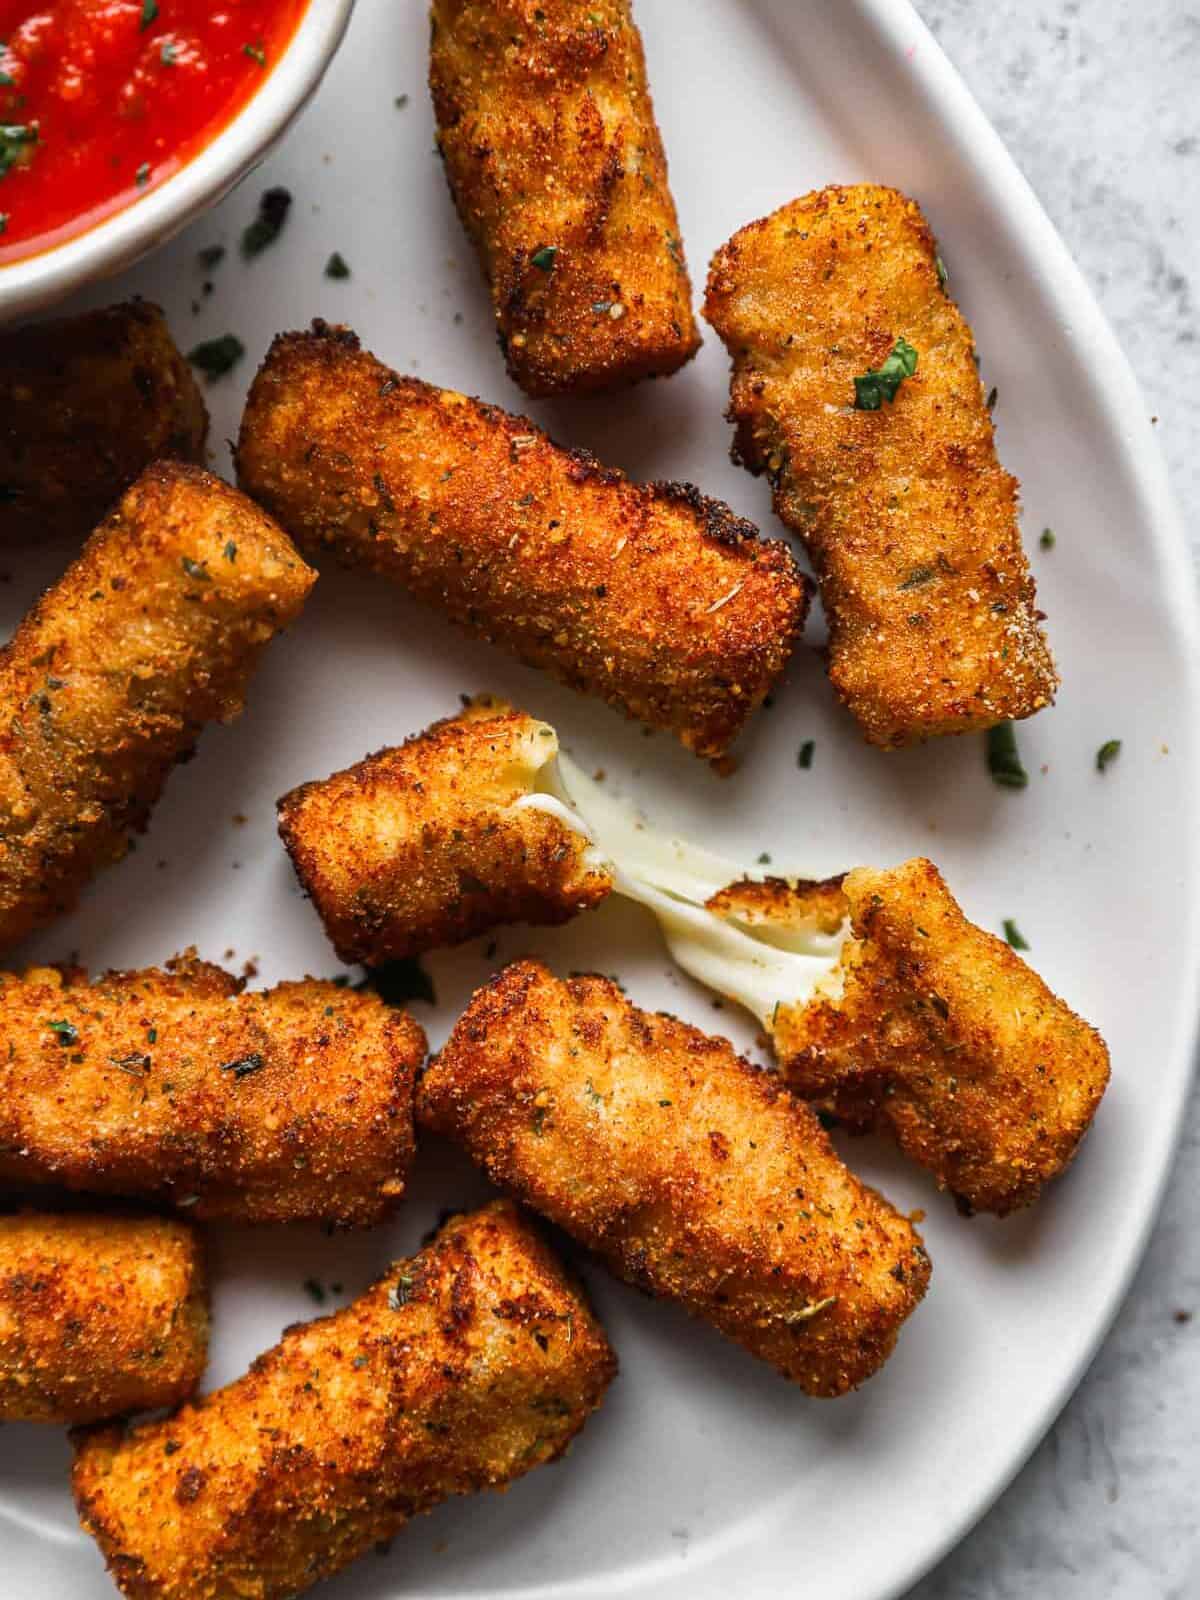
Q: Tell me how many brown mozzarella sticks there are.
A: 10